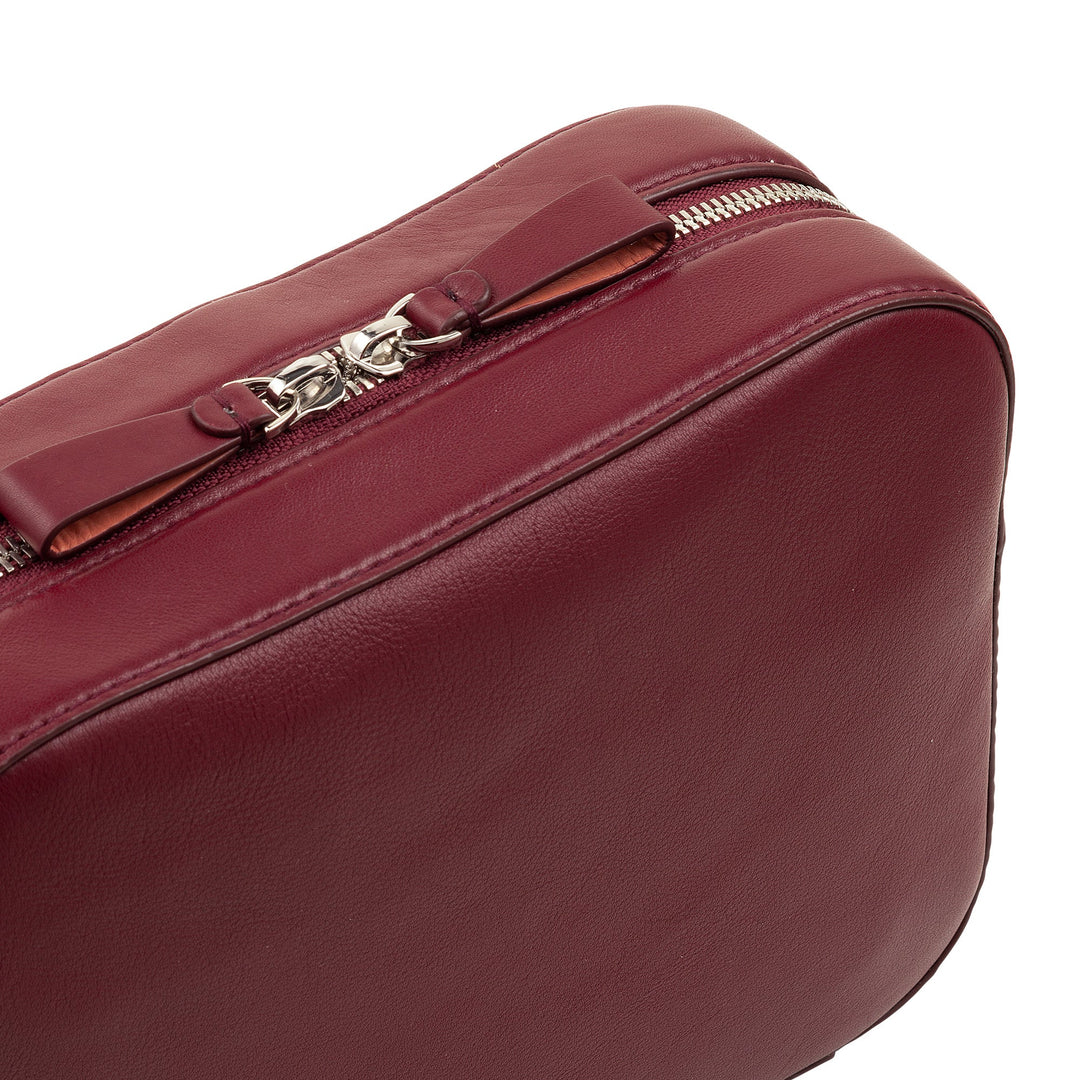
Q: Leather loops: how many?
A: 2